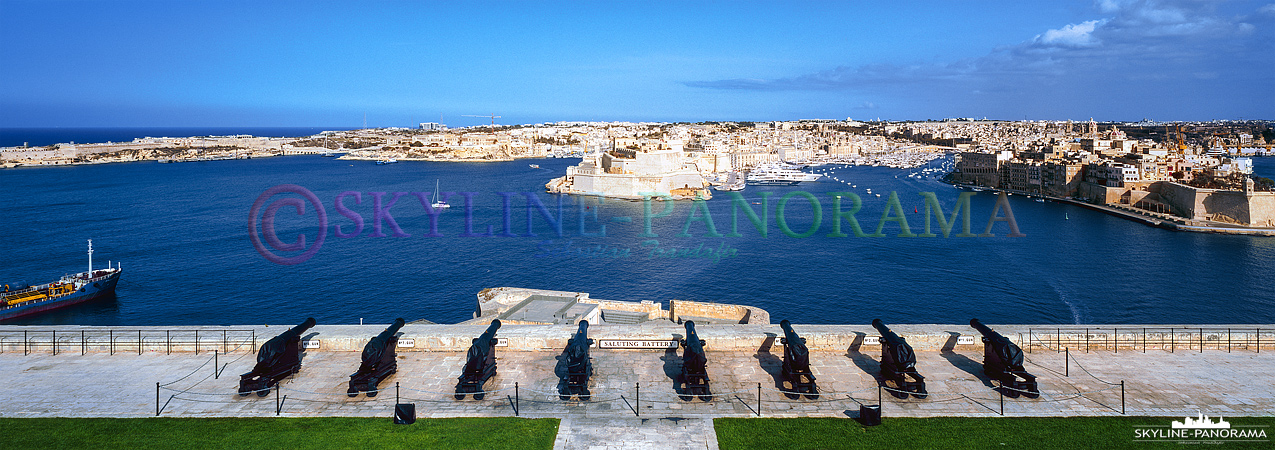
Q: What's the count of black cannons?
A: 8